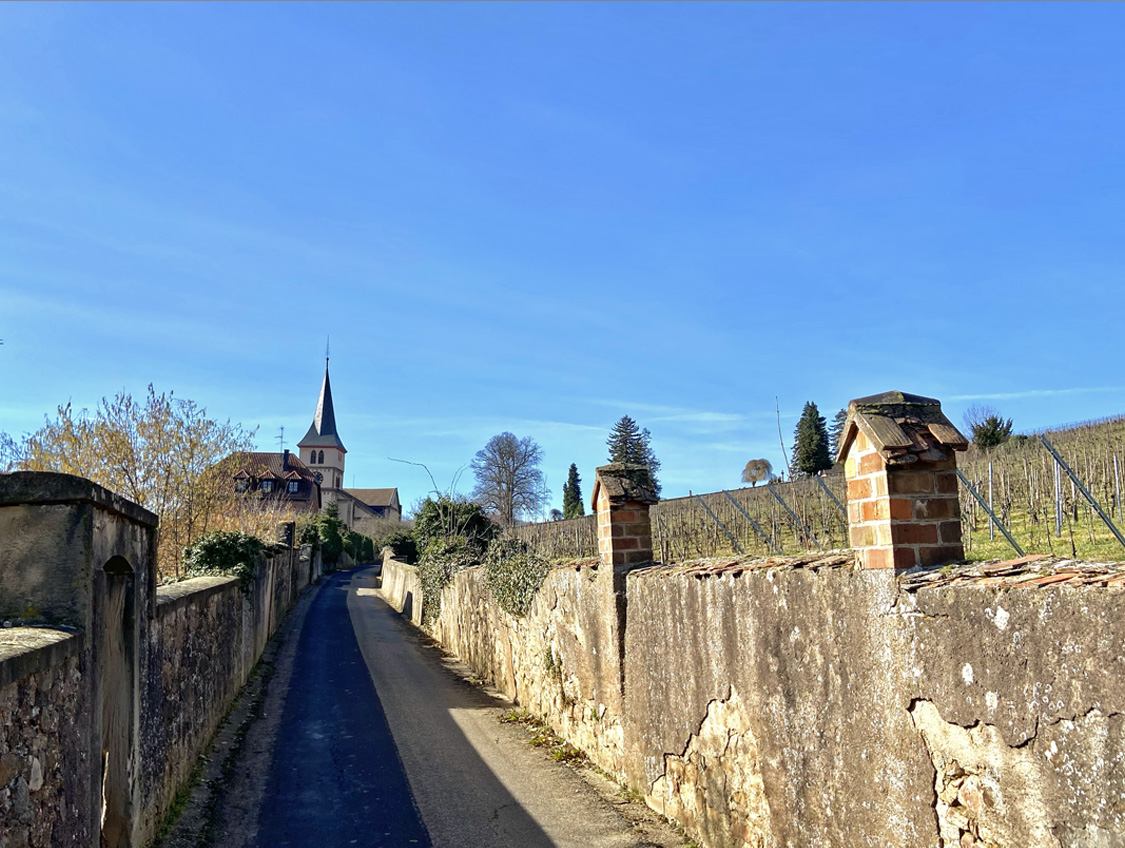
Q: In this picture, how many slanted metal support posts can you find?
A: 6